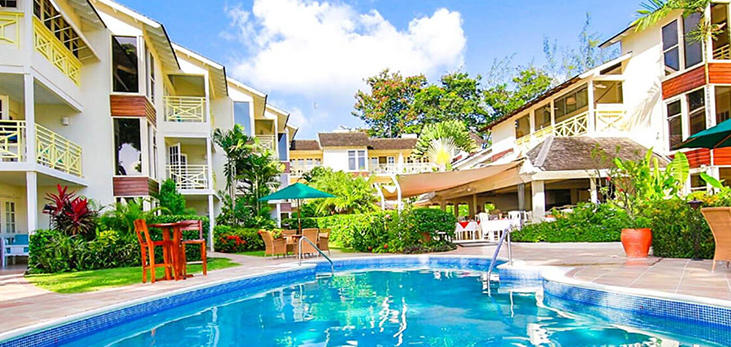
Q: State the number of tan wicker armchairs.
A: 5